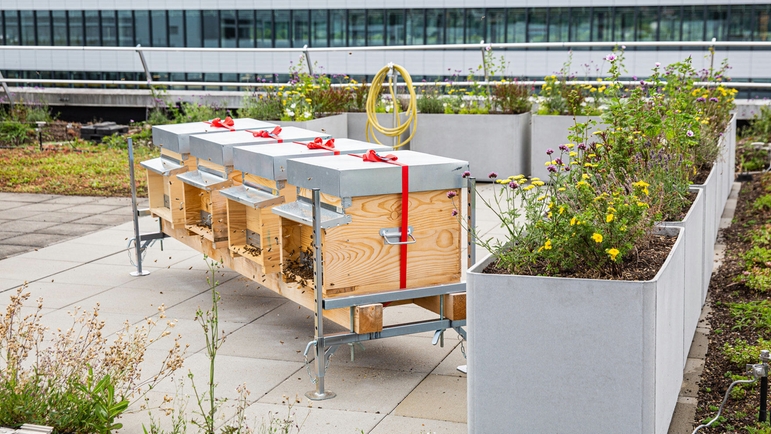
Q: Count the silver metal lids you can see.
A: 4